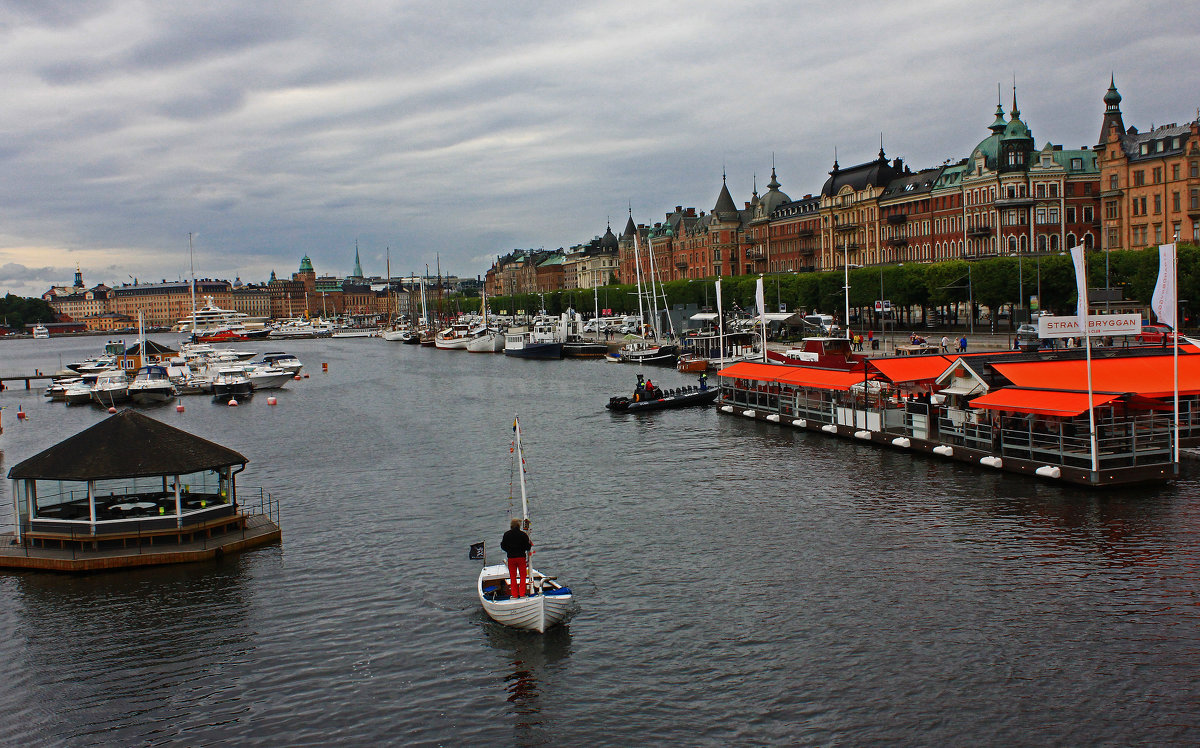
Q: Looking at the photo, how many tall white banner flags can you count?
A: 4